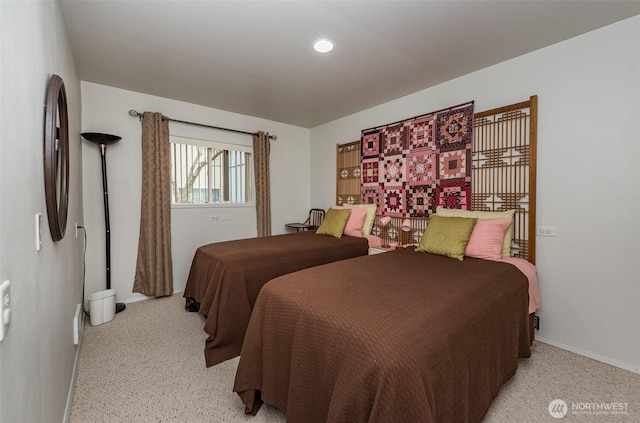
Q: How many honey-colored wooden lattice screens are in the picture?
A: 2